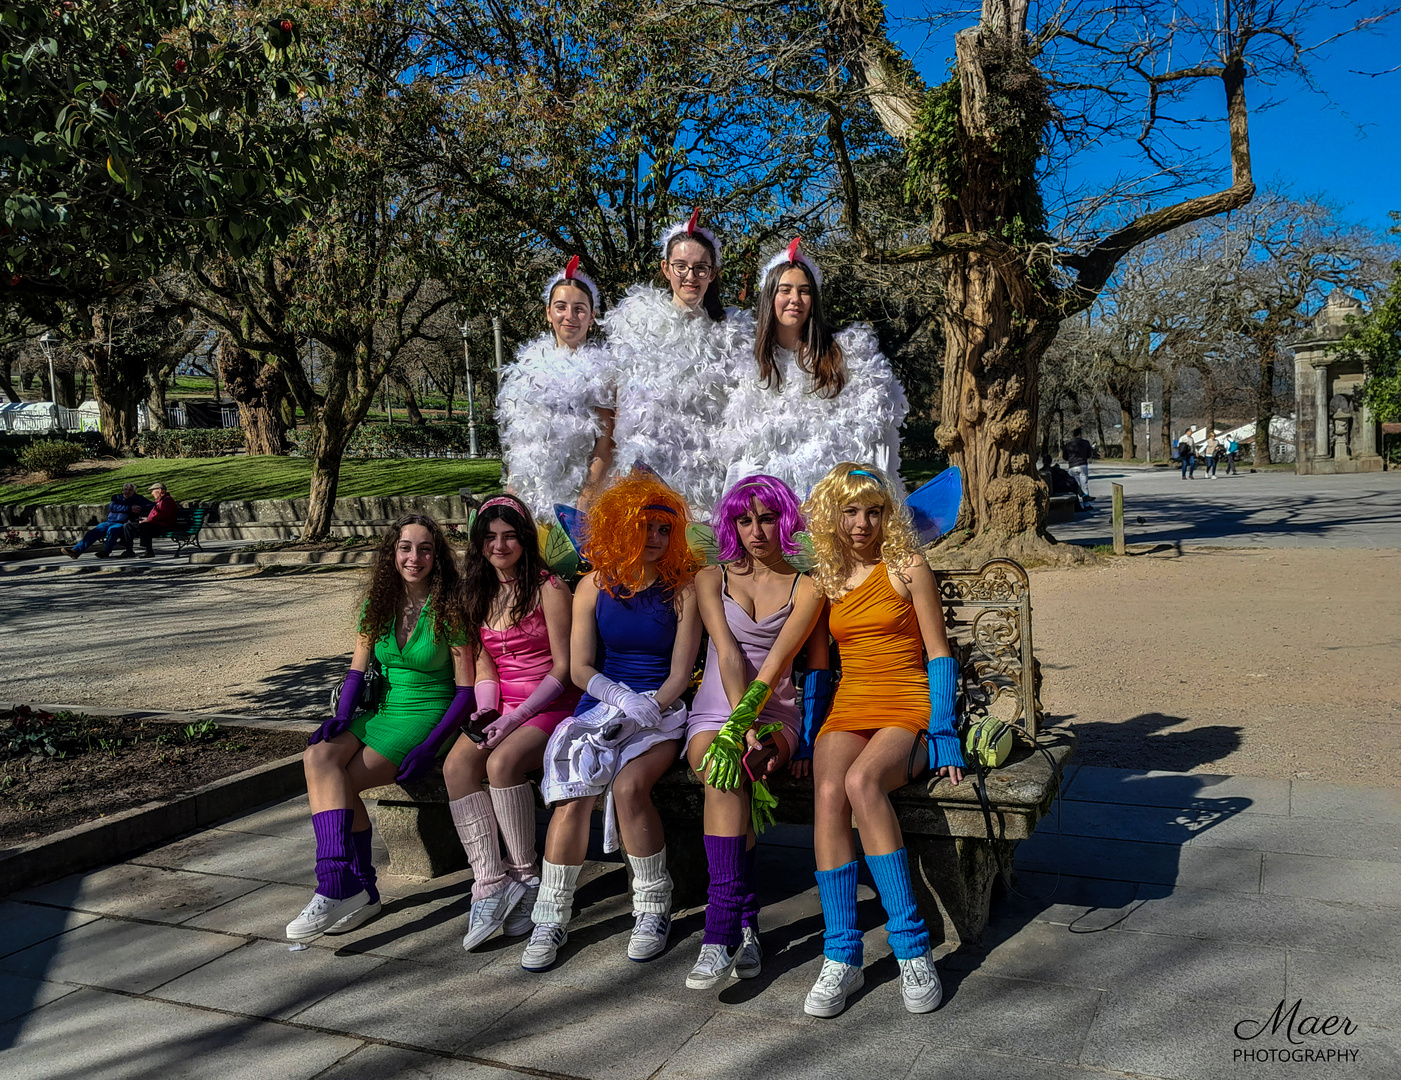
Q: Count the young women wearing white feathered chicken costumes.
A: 3